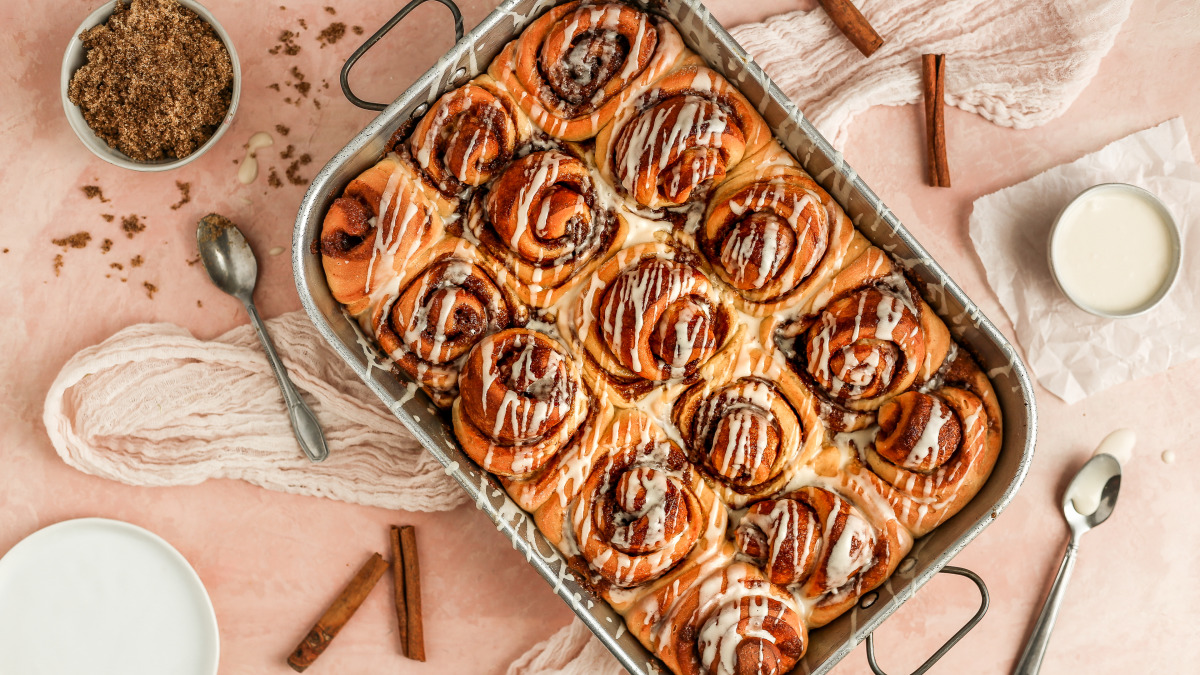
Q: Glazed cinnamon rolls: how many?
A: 15